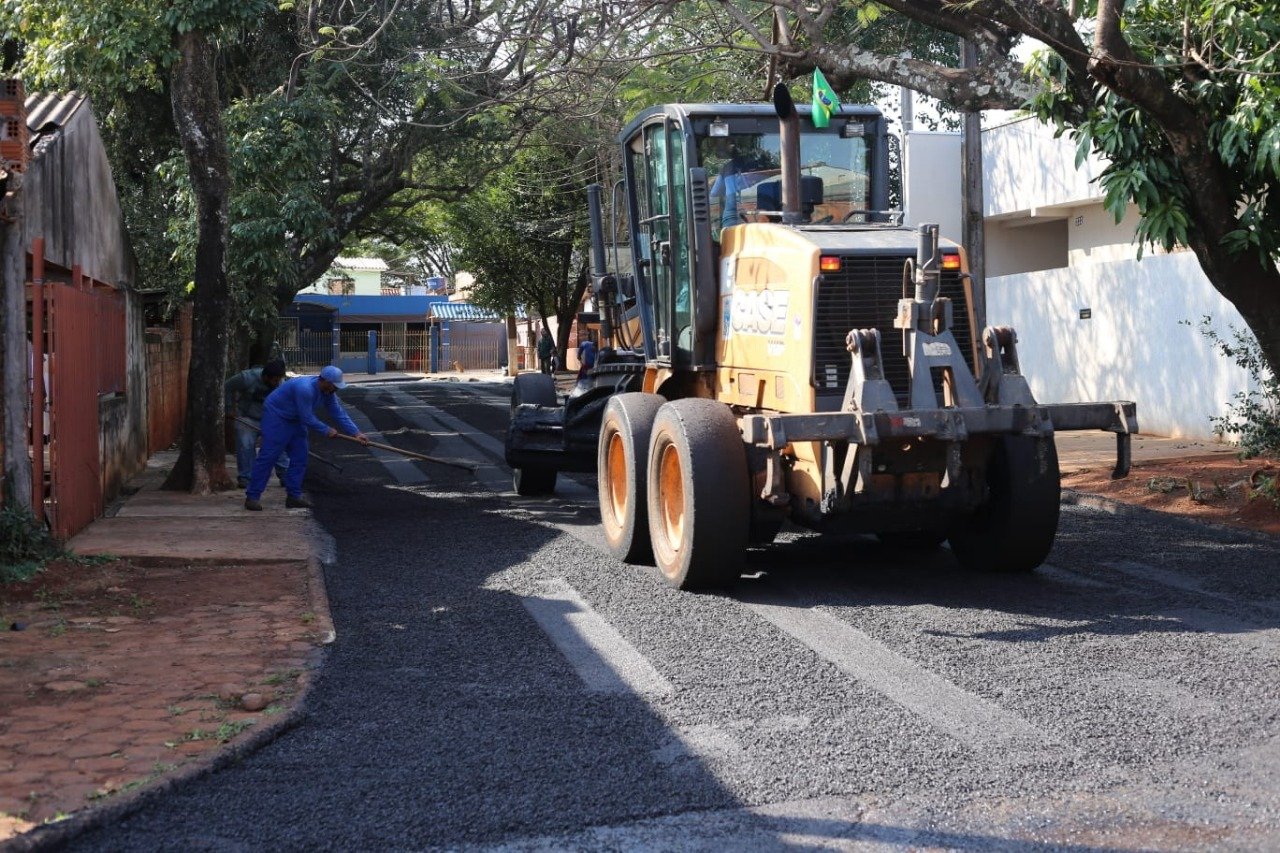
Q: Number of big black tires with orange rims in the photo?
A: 2